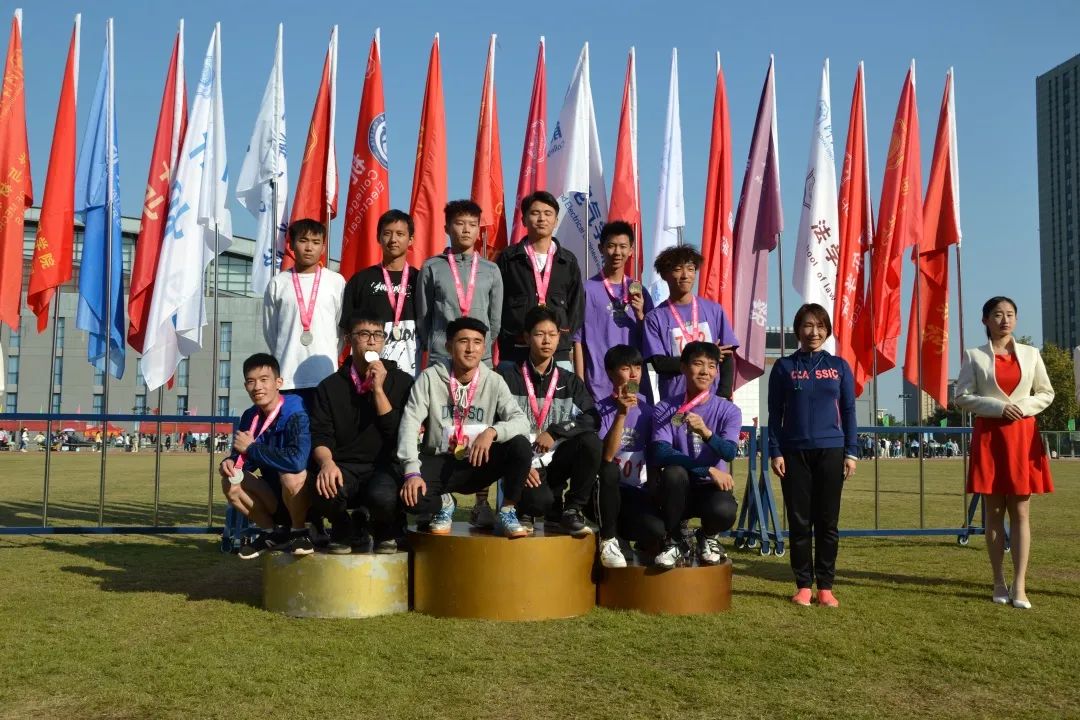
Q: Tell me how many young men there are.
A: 12